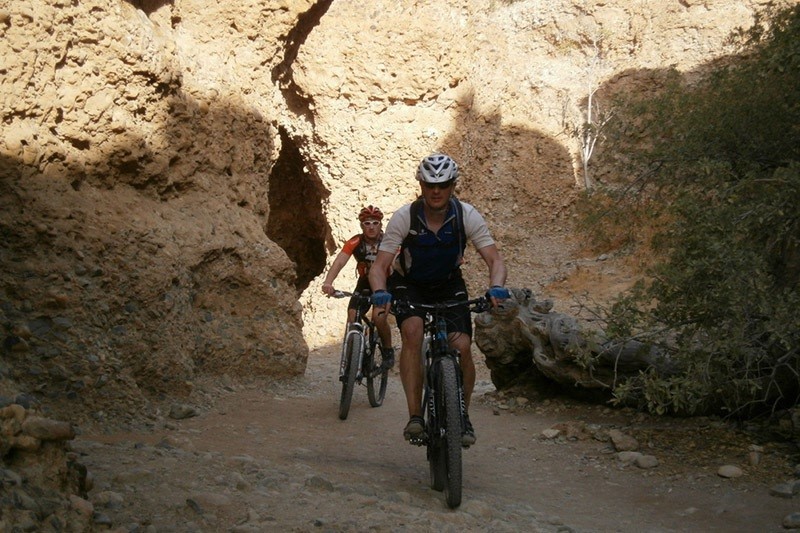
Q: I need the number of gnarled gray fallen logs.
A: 1